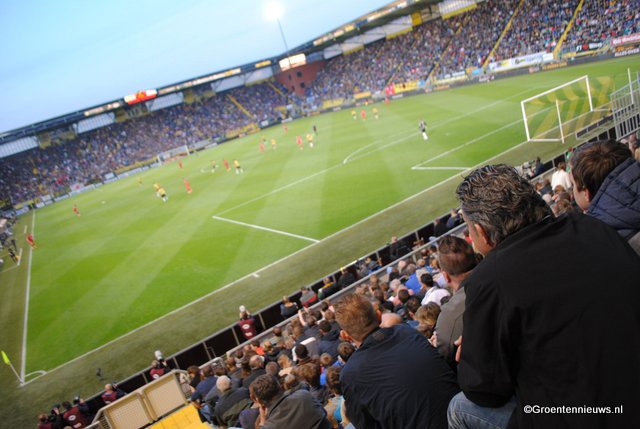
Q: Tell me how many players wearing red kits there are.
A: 10